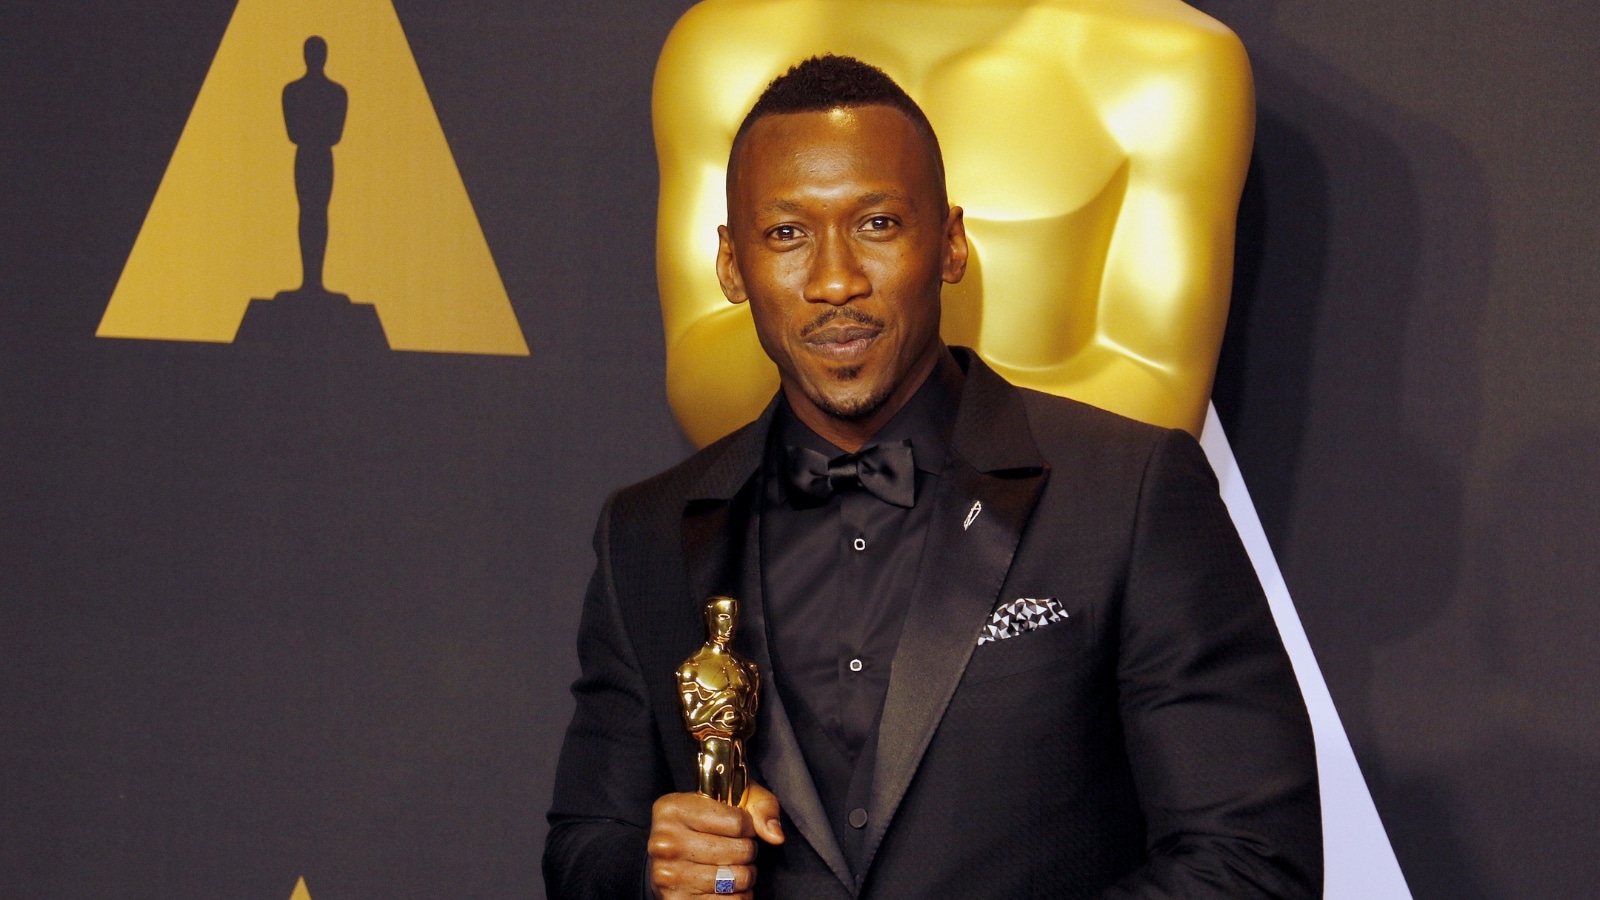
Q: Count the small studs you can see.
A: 2